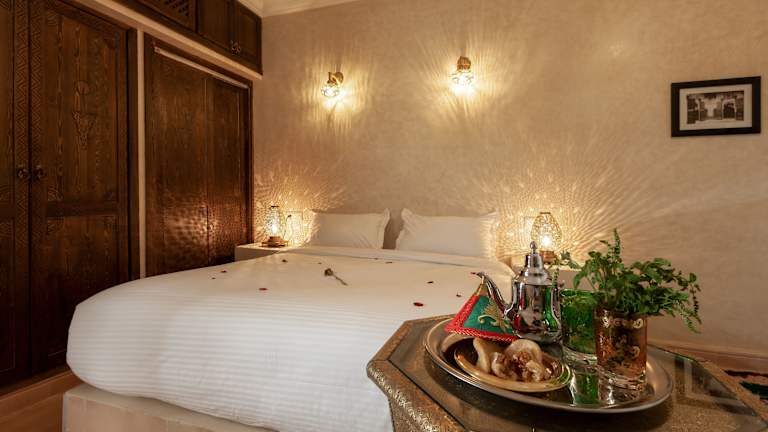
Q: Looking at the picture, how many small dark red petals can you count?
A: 11